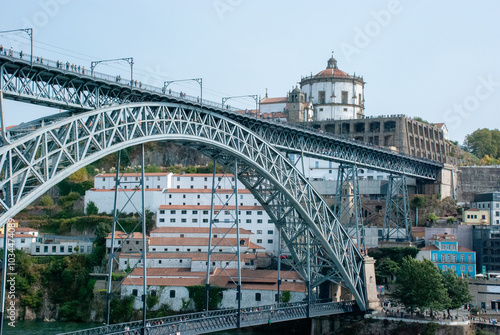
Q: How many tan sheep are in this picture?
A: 0